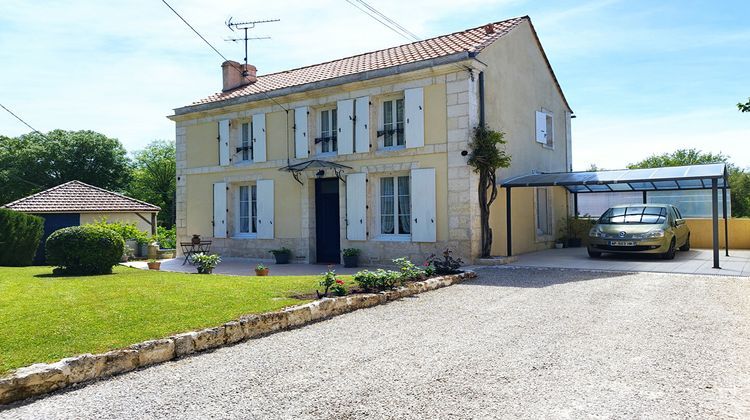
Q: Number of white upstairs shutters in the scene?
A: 7